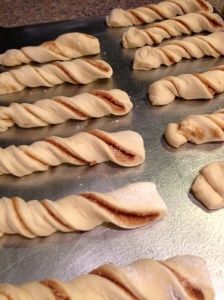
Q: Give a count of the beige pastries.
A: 12